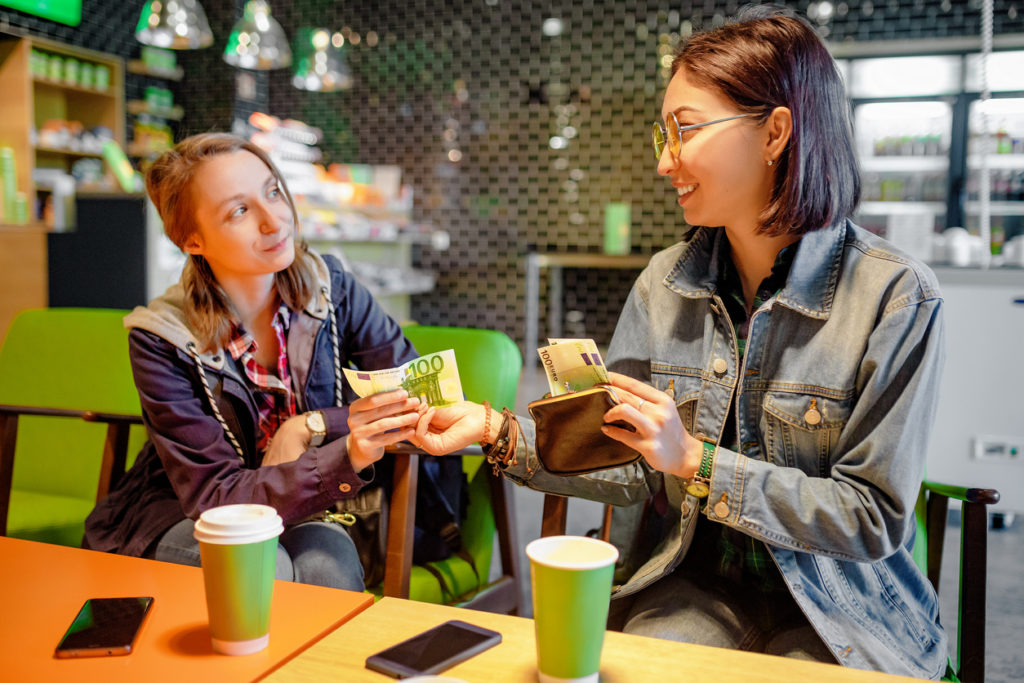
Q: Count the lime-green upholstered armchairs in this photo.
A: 3